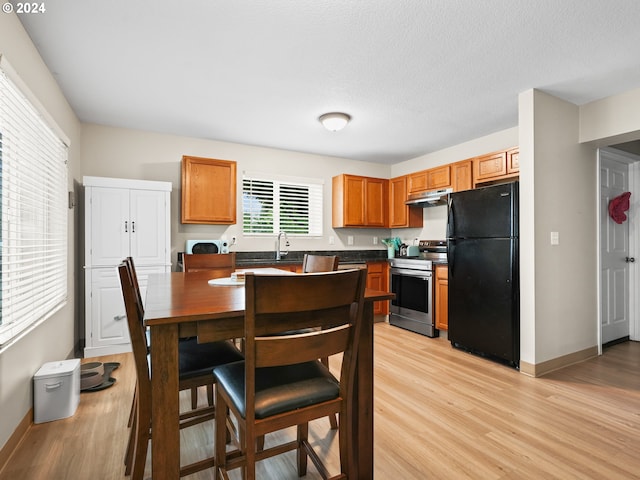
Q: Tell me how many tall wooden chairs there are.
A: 5